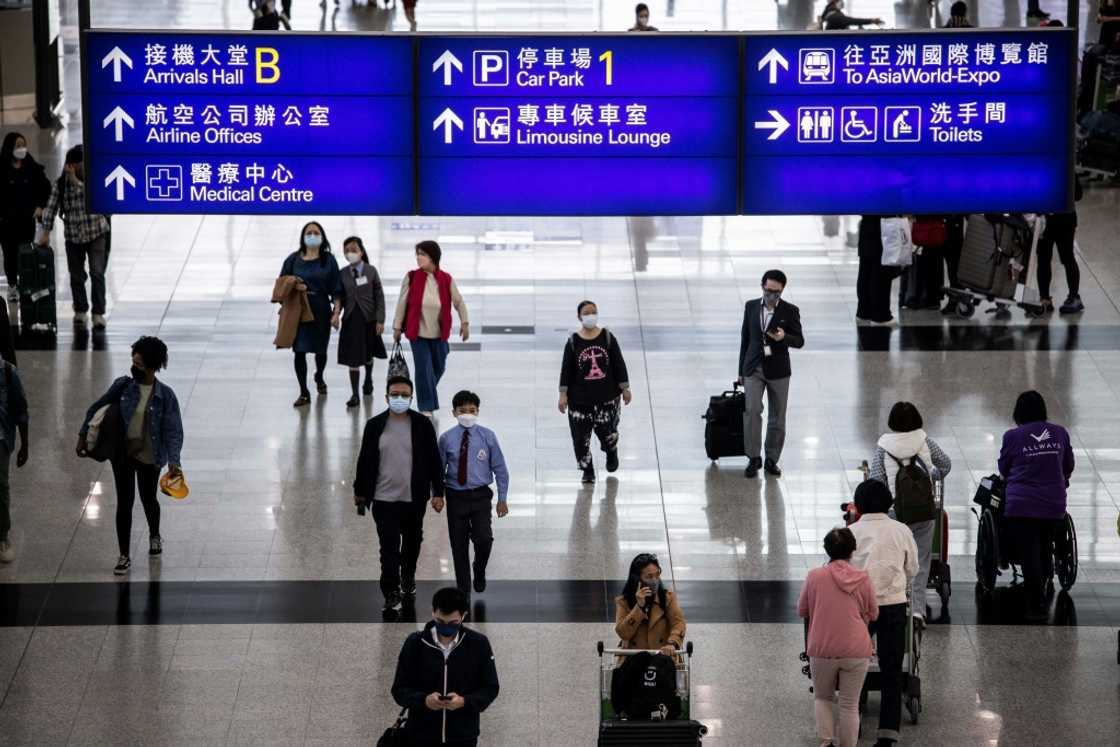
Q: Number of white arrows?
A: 7